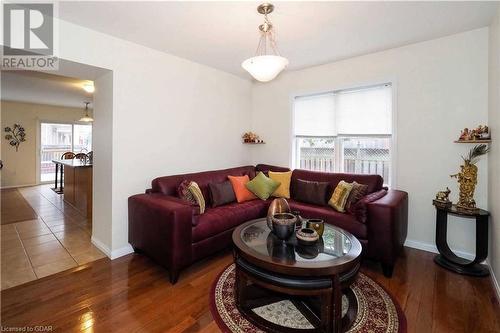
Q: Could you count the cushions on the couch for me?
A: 9